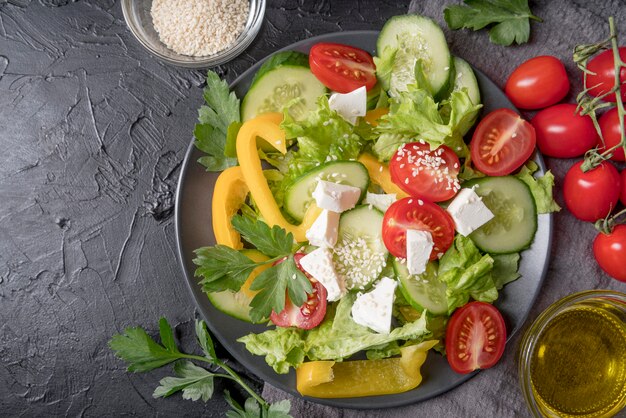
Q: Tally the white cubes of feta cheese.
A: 8